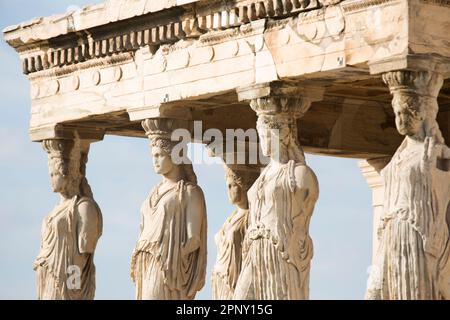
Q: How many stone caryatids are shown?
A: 5